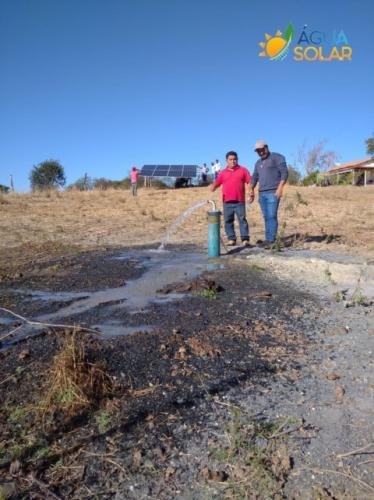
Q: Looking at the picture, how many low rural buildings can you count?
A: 1